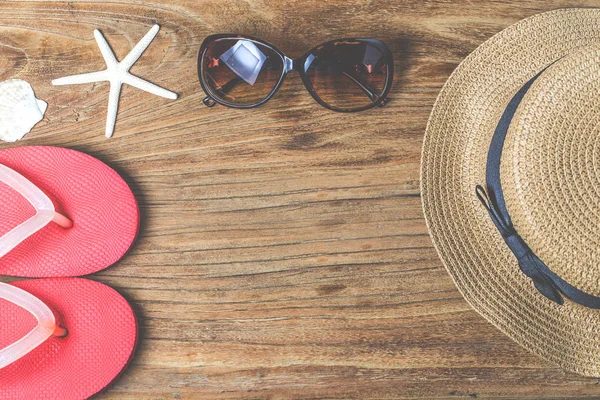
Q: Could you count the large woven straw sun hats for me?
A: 1